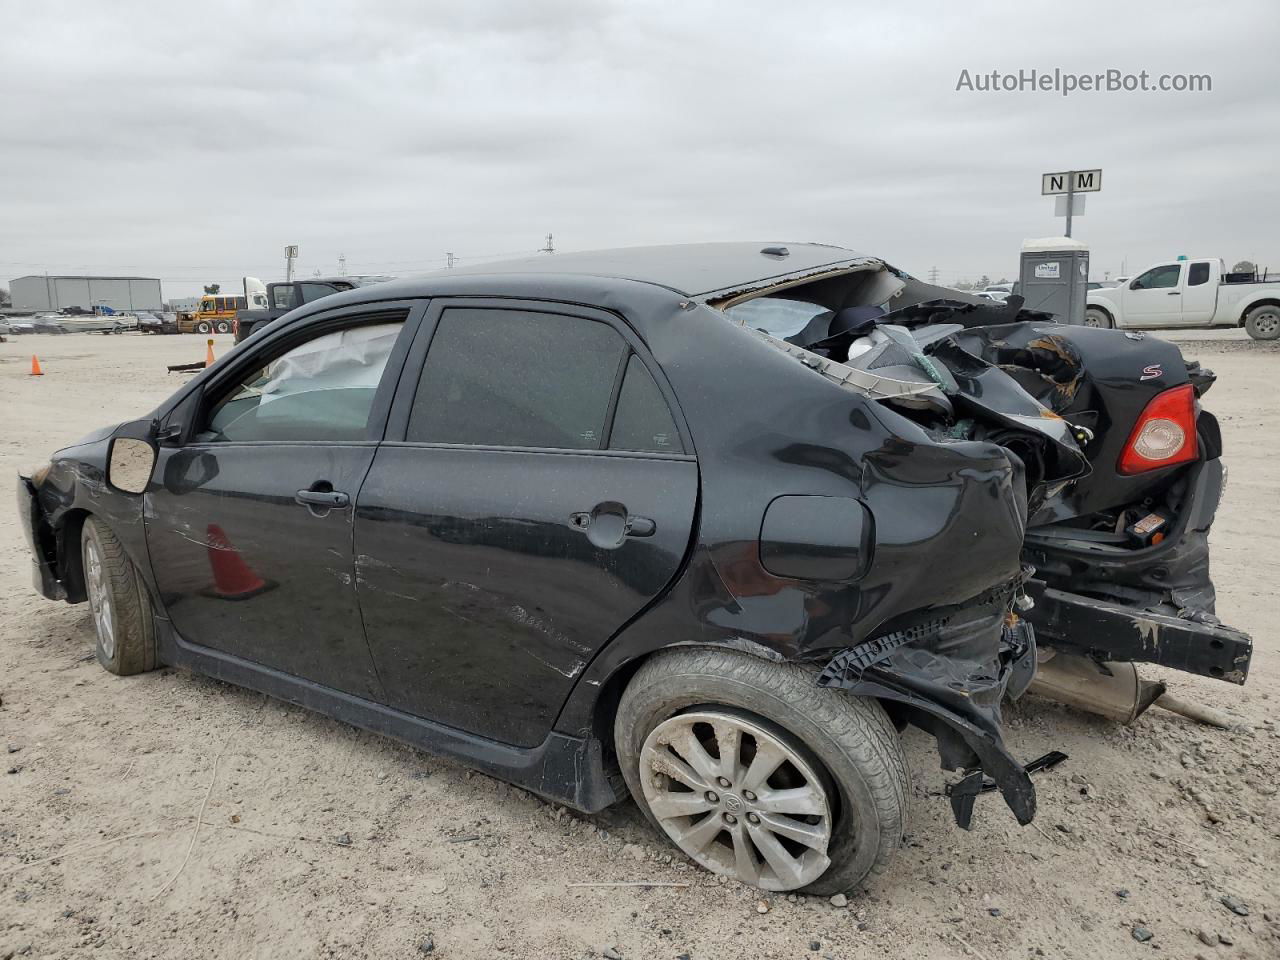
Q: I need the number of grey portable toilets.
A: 1